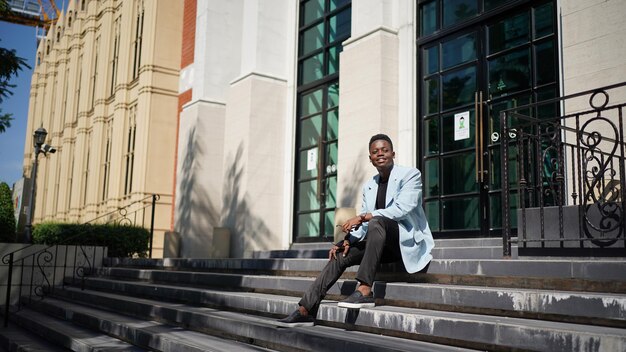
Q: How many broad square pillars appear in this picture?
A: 3